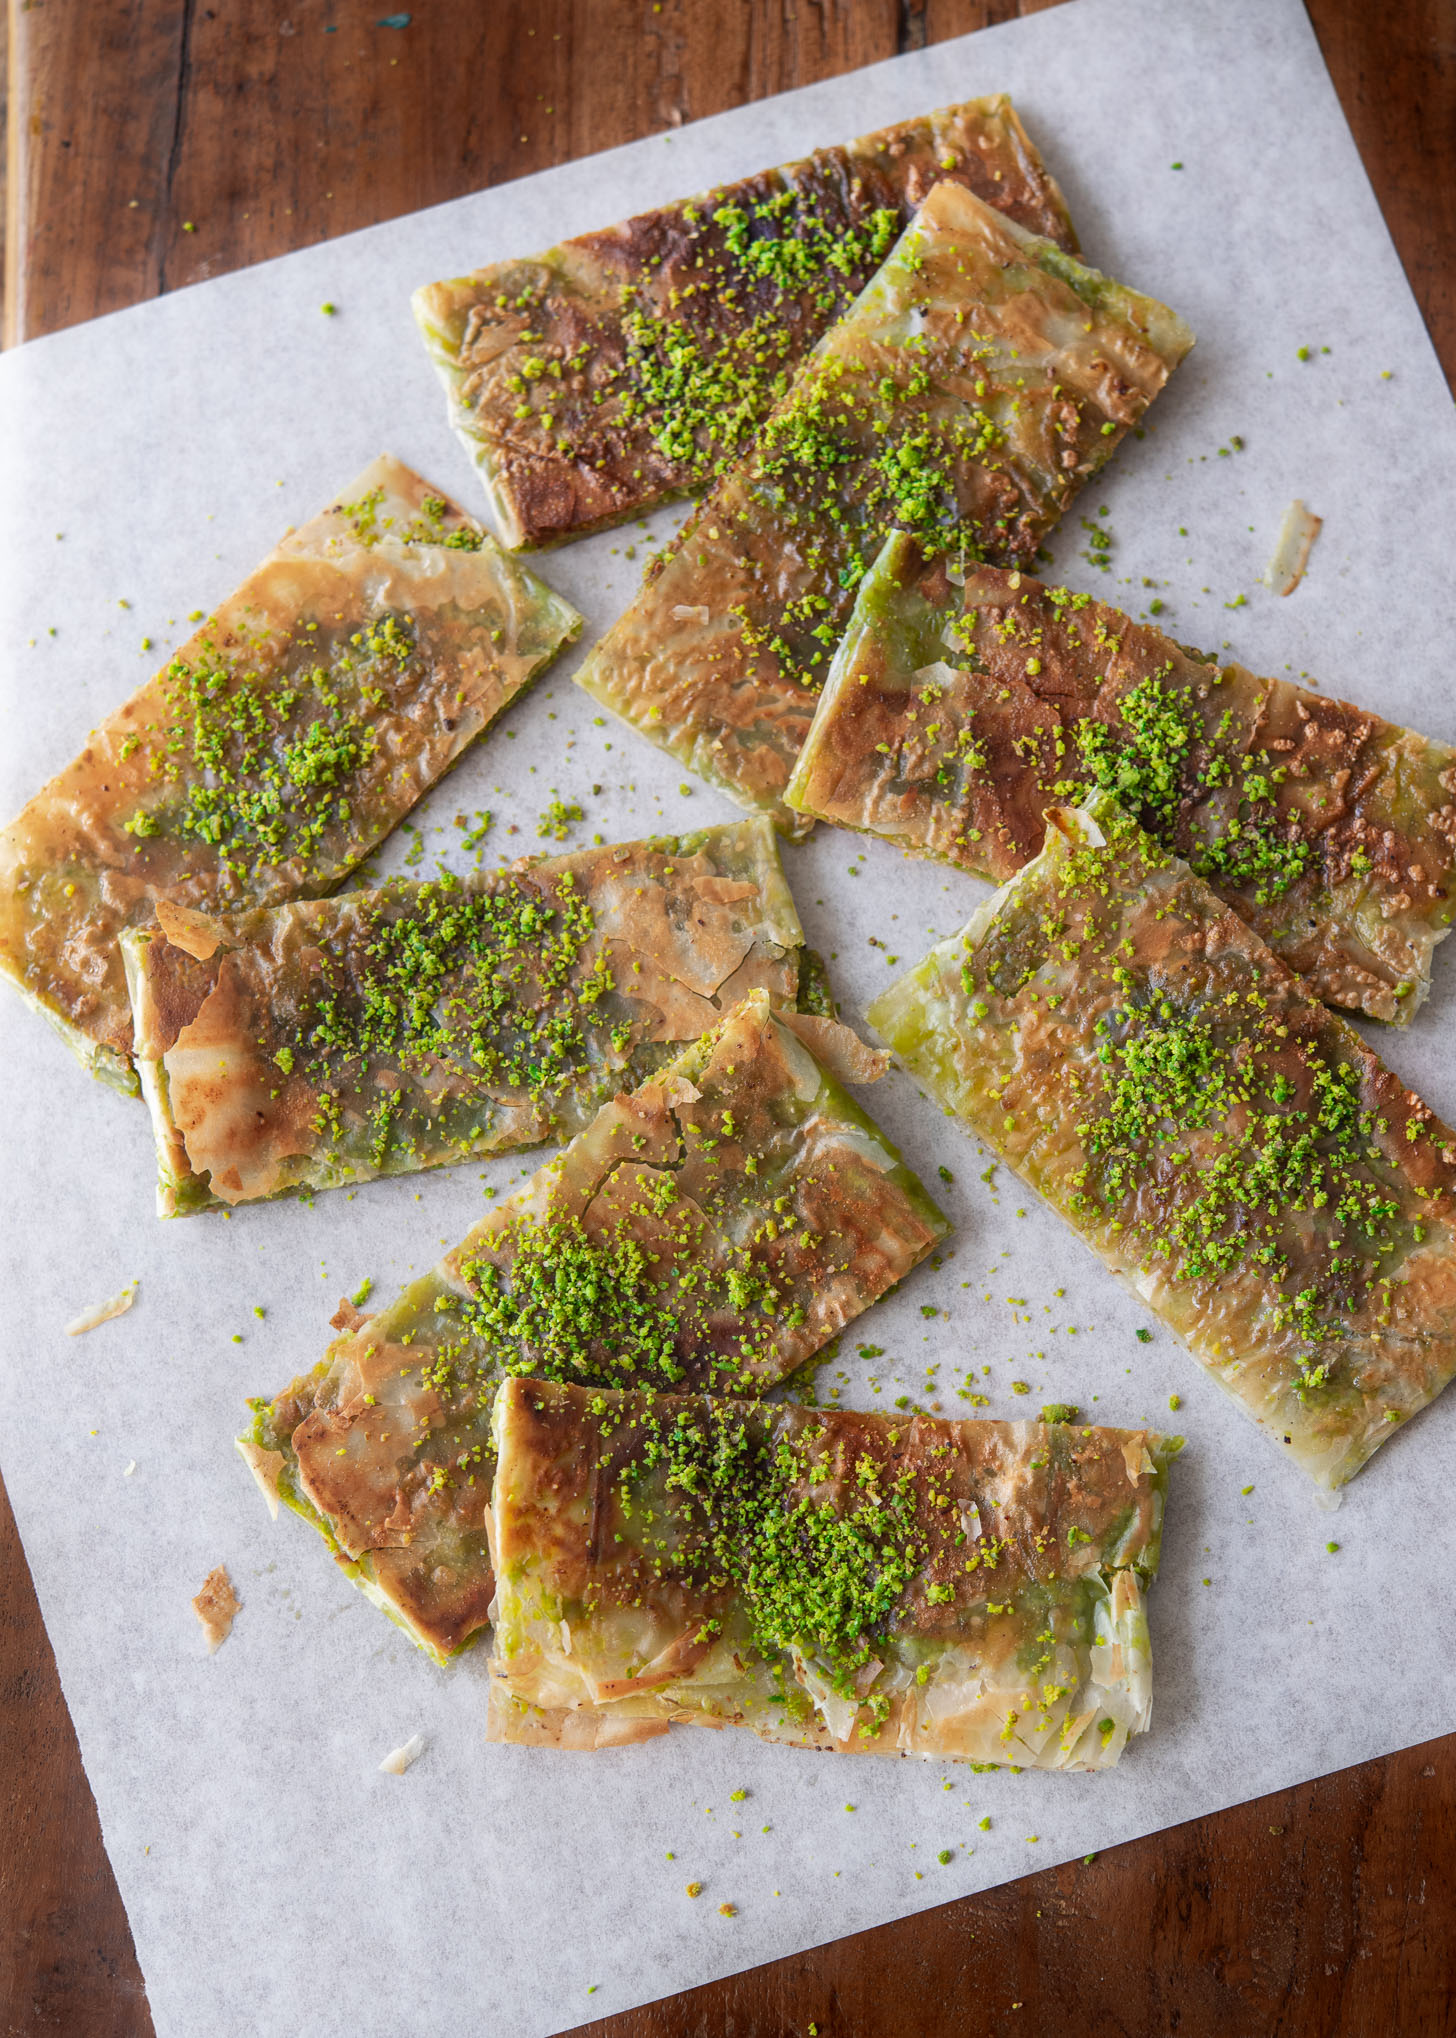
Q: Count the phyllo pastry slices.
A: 8